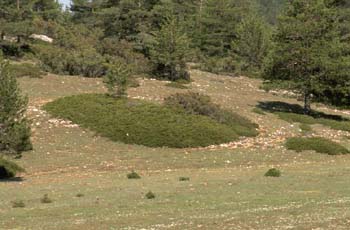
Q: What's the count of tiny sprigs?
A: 7